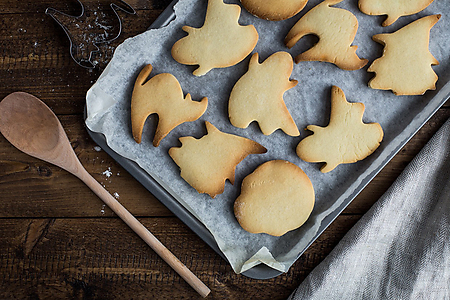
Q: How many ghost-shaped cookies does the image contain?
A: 1